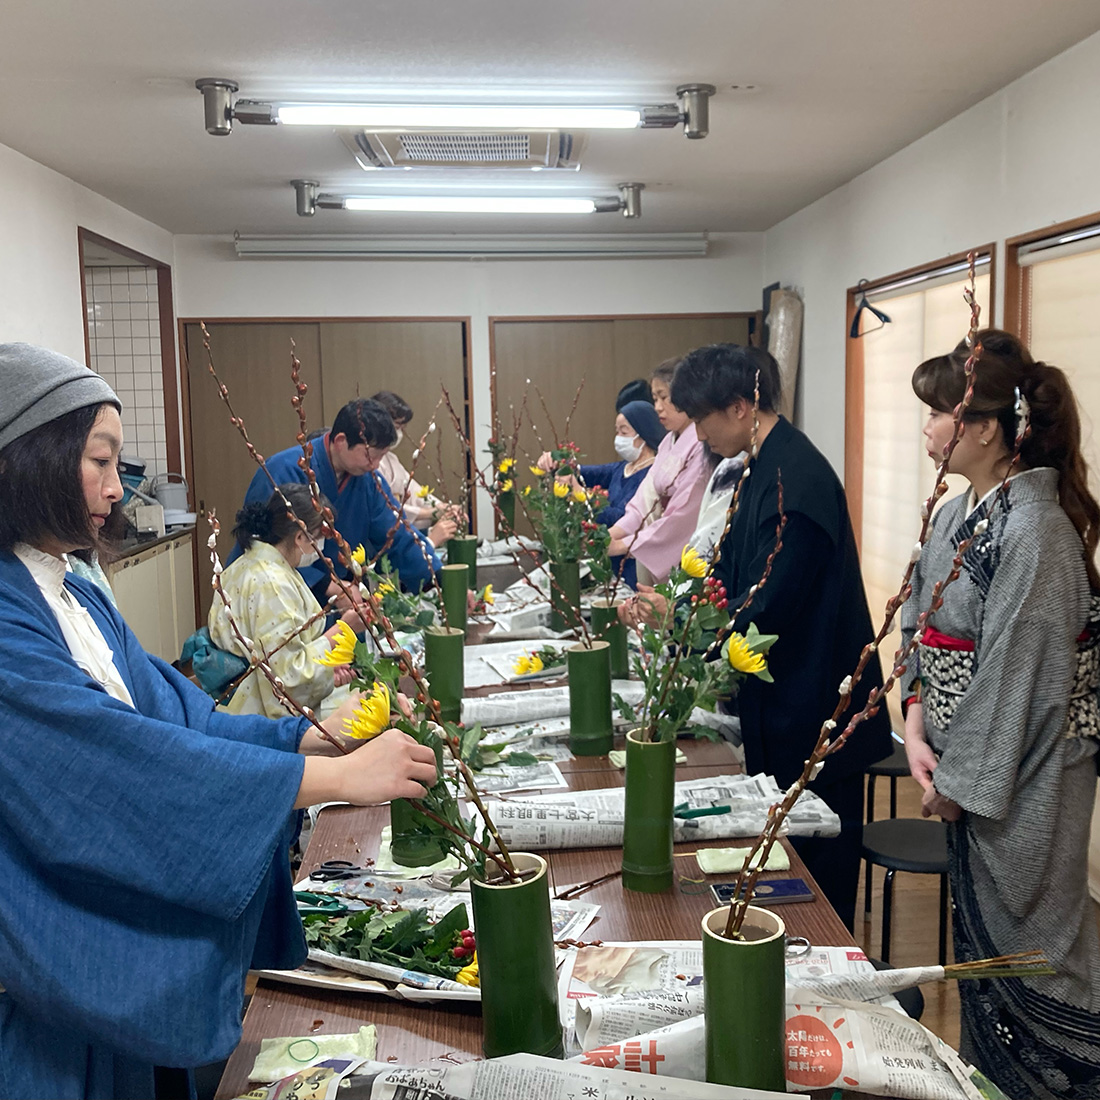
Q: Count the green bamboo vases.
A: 11